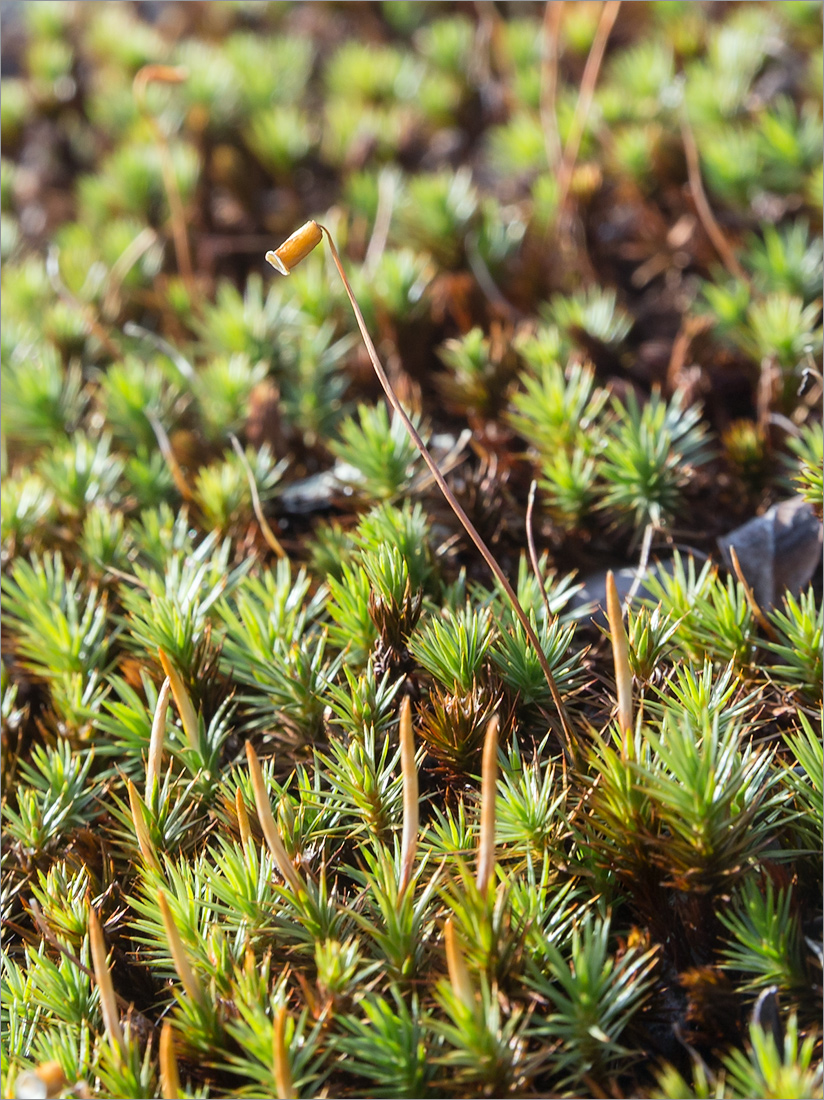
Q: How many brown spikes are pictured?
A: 13